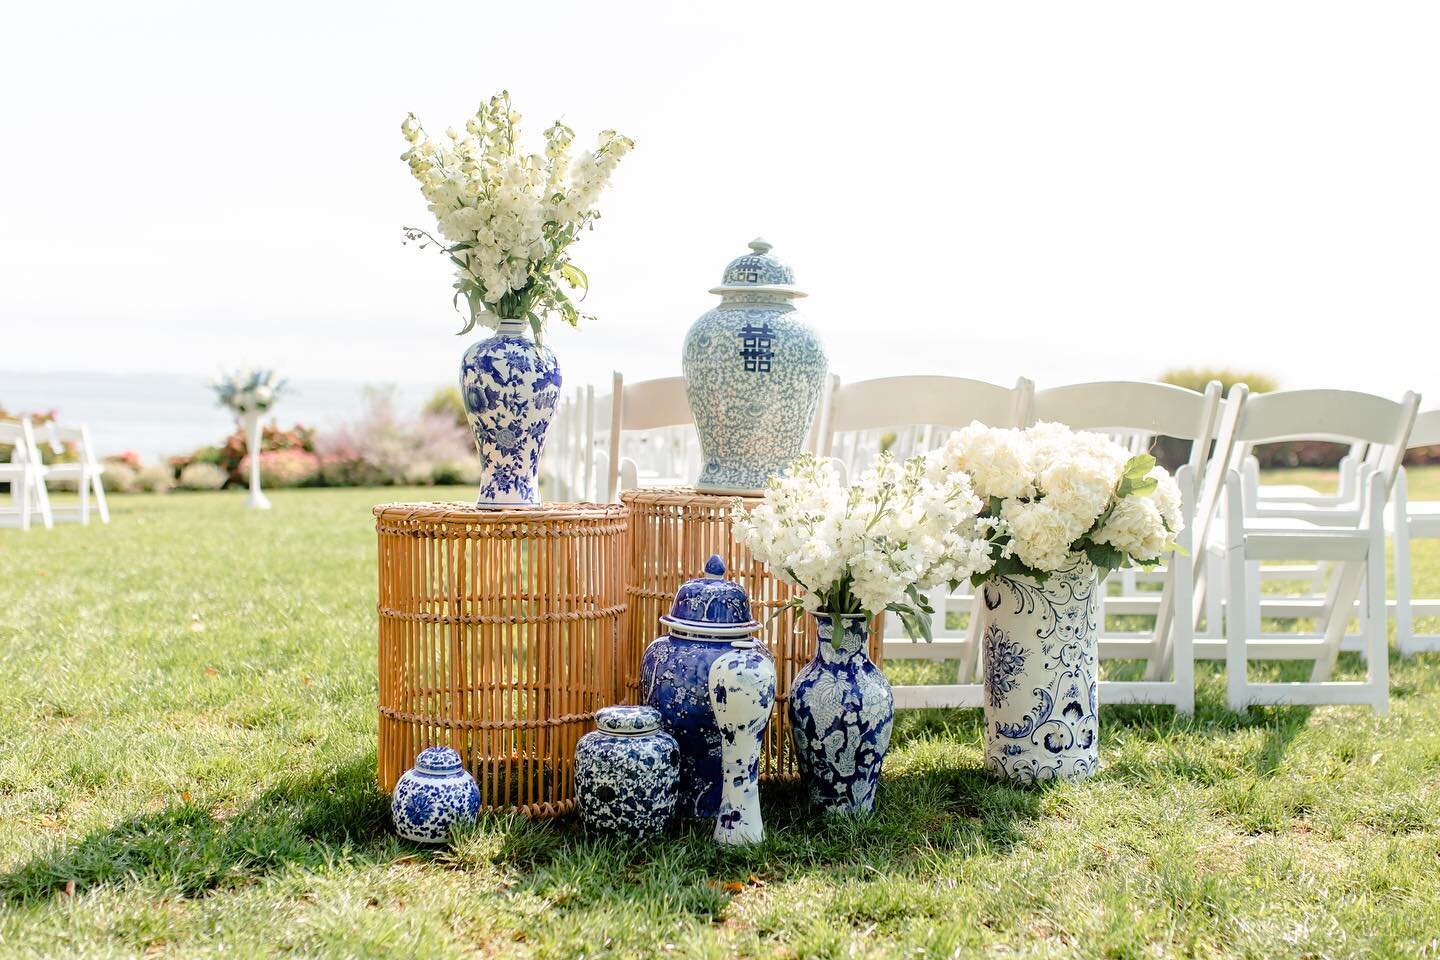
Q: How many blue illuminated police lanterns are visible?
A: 0